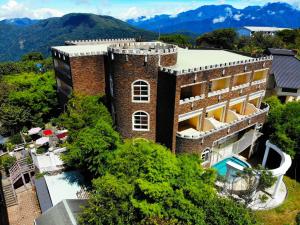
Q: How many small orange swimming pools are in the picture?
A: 0